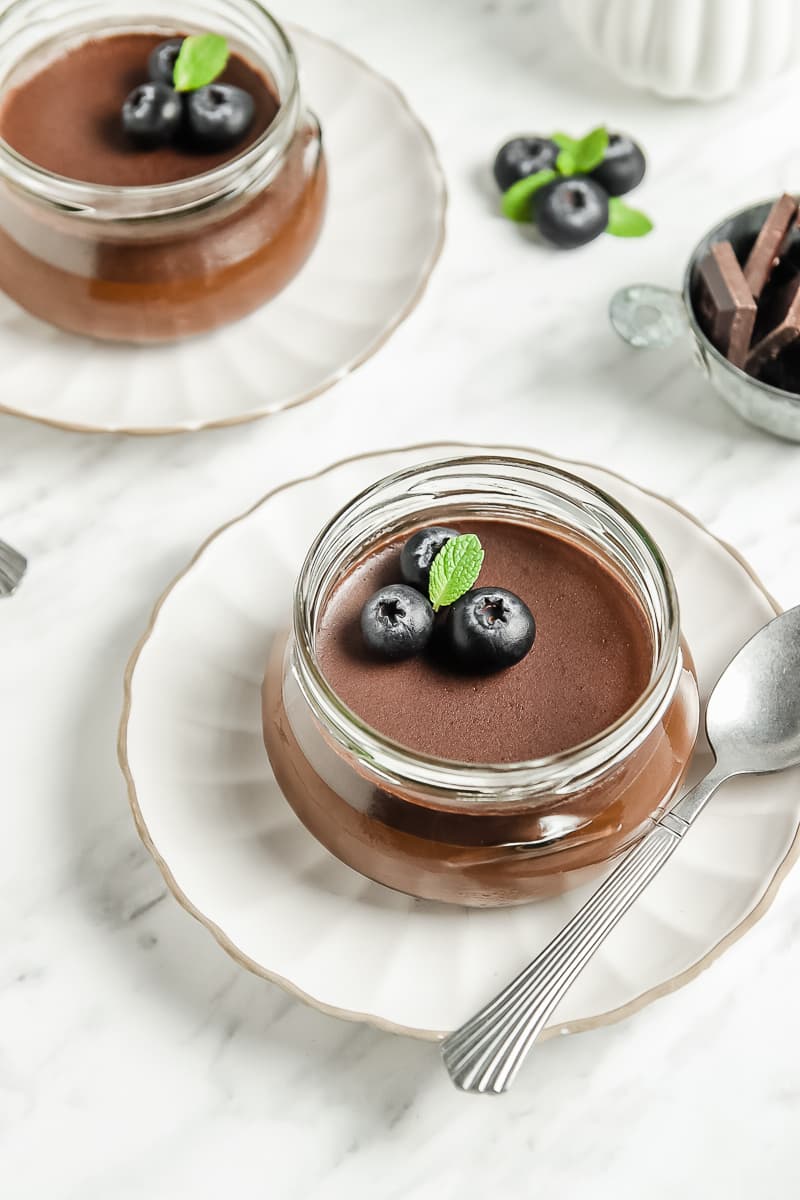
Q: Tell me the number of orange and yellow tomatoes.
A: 0